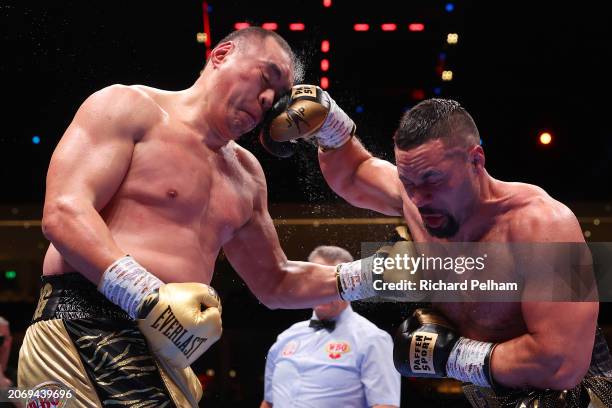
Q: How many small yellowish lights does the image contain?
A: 4